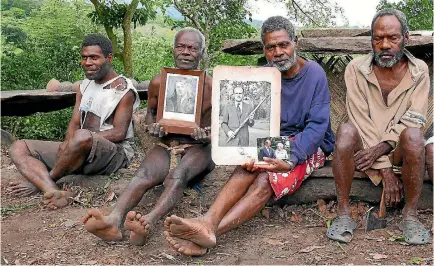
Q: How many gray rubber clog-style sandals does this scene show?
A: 2